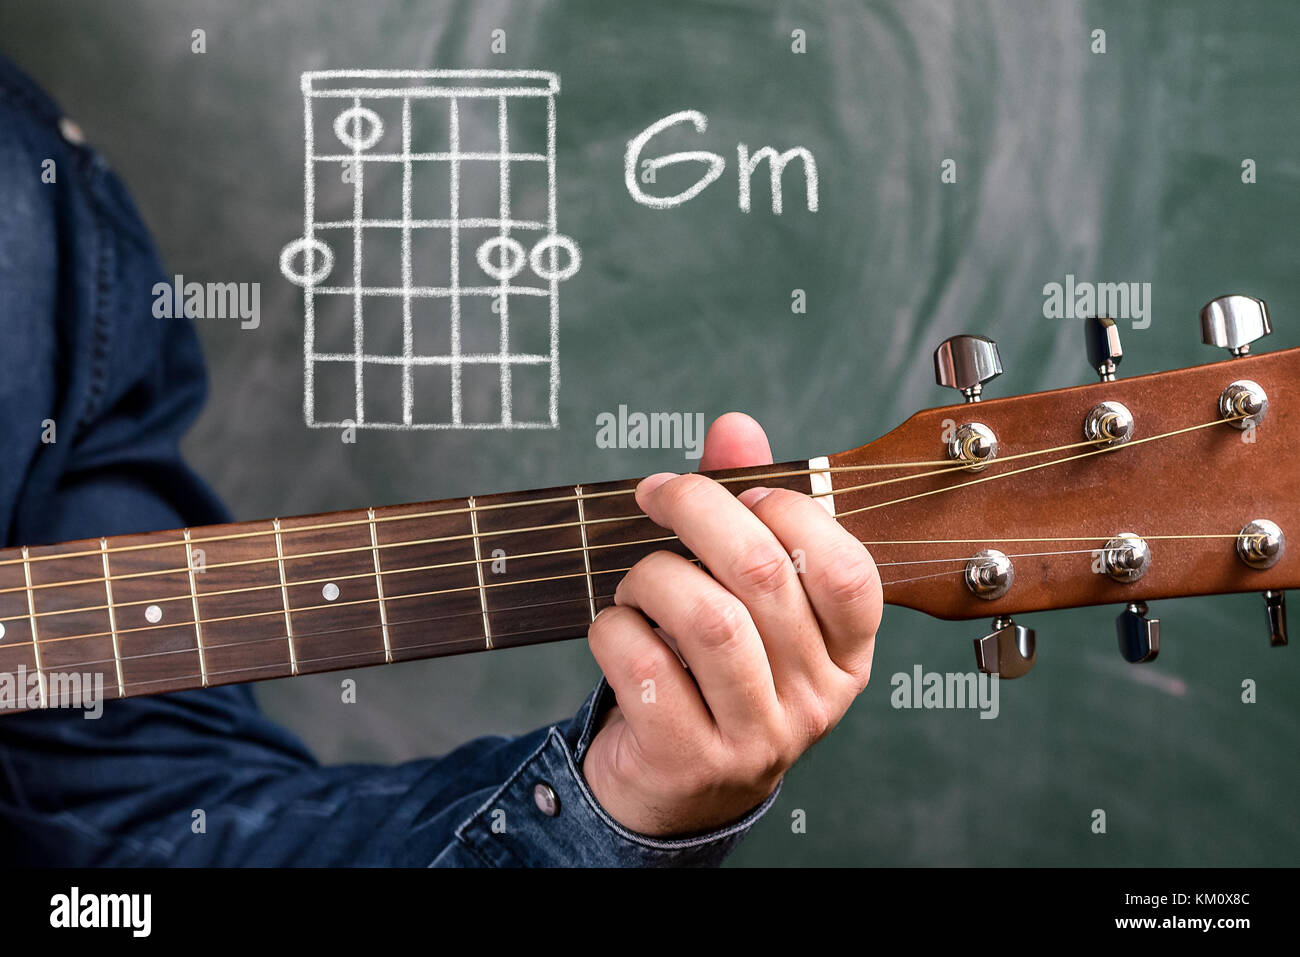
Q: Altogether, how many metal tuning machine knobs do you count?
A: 6